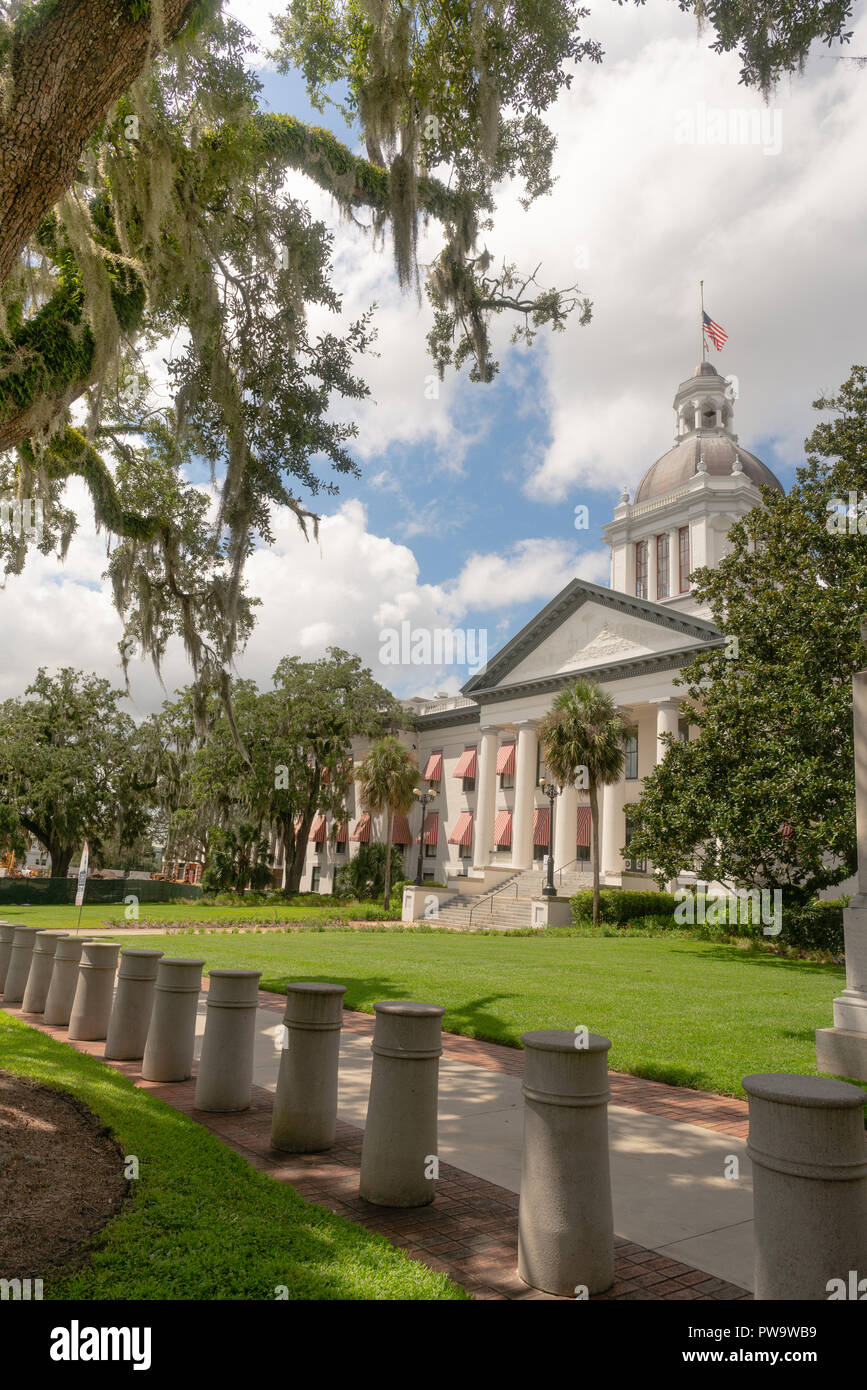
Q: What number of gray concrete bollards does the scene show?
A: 12